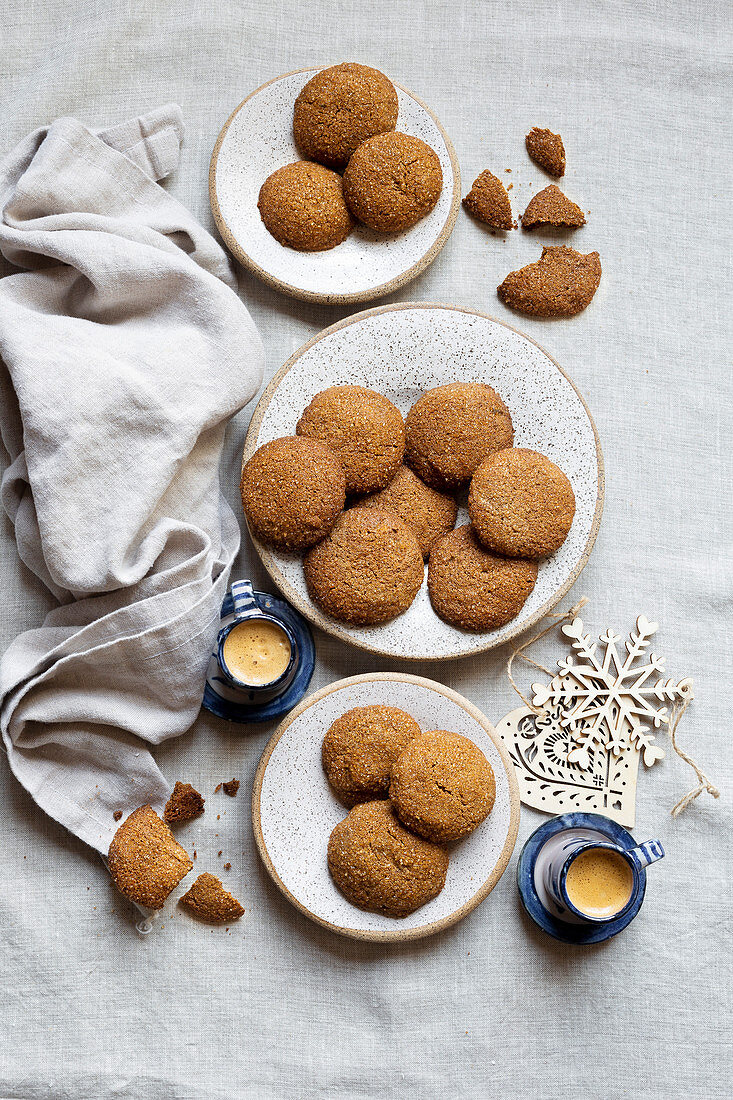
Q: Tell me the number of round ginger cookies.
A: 13